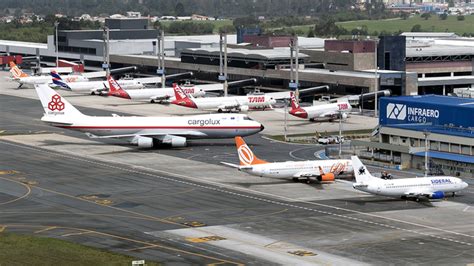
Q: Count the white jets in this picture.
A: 8